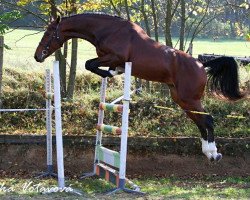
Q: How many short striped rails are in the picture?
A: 2